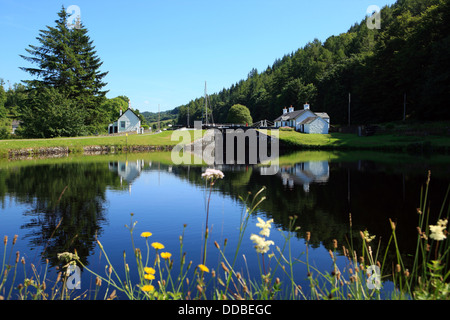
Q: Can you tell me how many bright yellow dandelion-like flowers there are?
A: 7